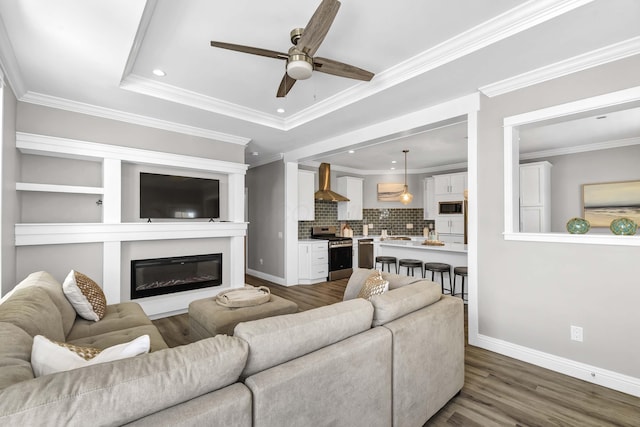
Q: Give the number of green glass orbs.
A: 2